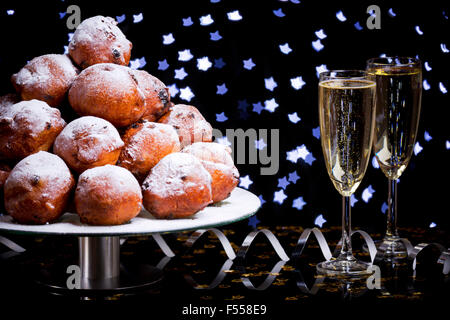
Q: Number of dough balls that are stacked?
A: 14